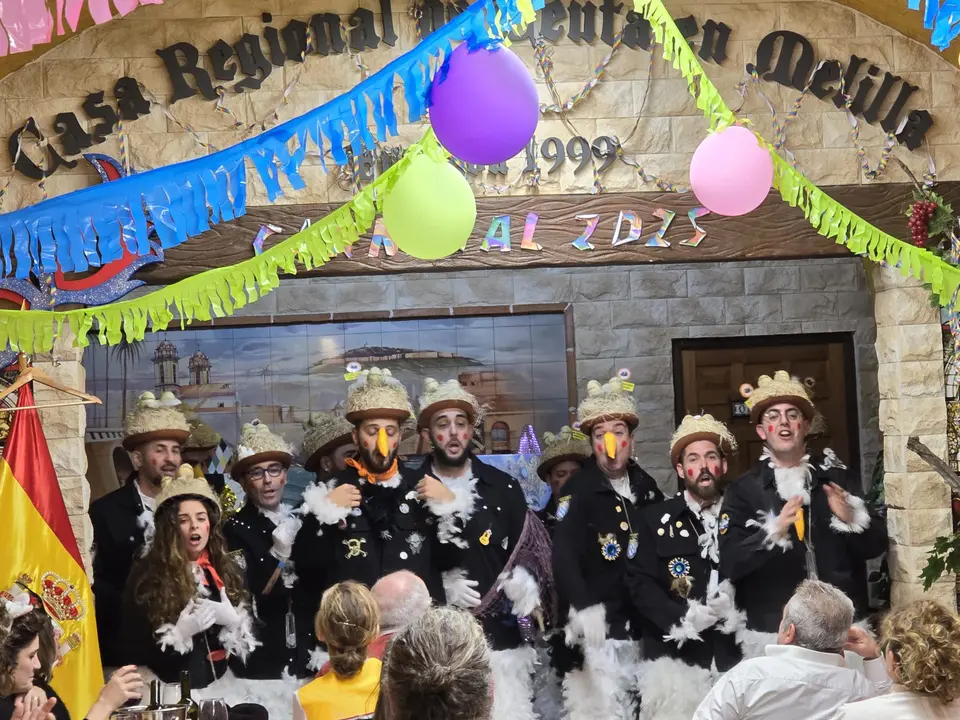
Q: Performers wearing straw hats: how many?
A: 11